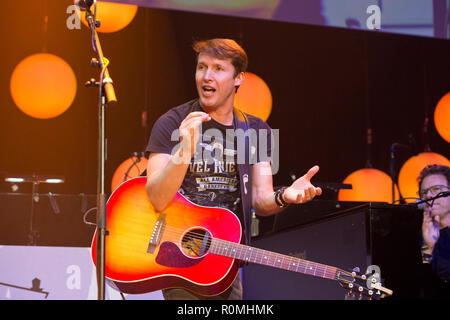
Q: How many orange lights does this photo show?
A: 7